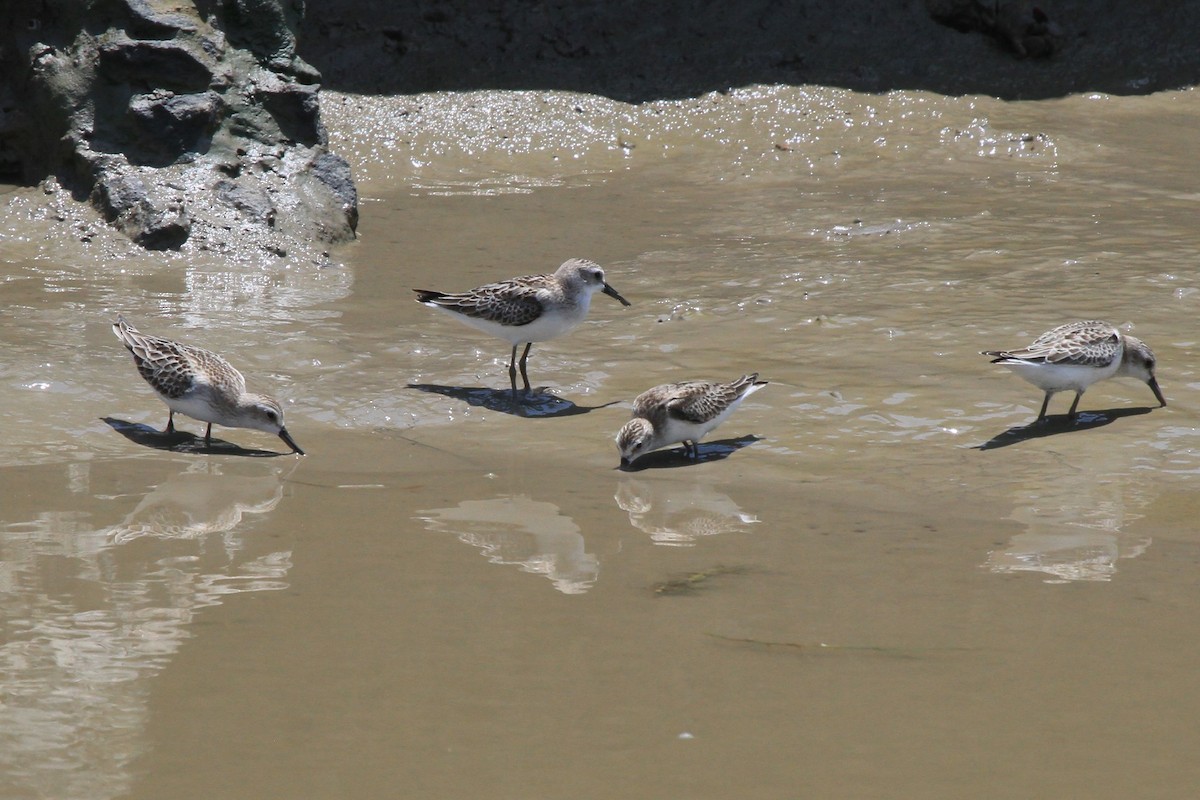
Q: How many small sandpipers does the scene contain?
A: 4